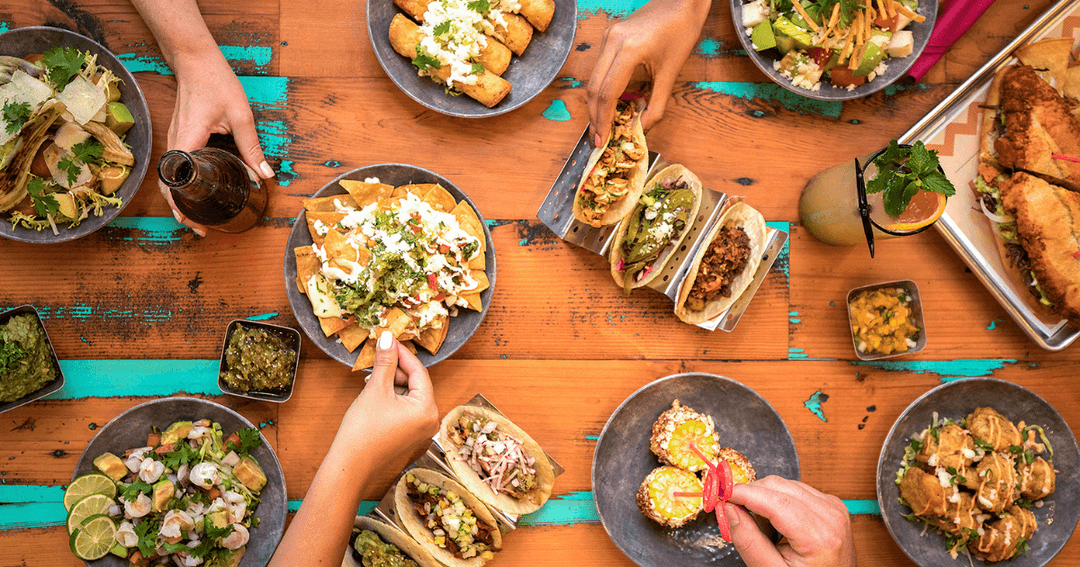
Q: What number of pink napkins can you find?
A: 1